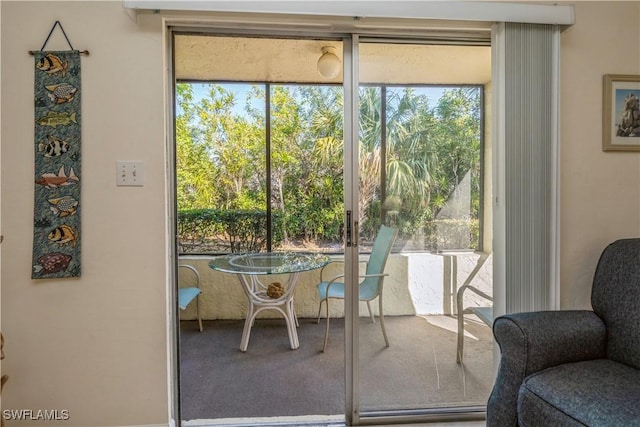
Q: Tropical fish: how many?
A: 8